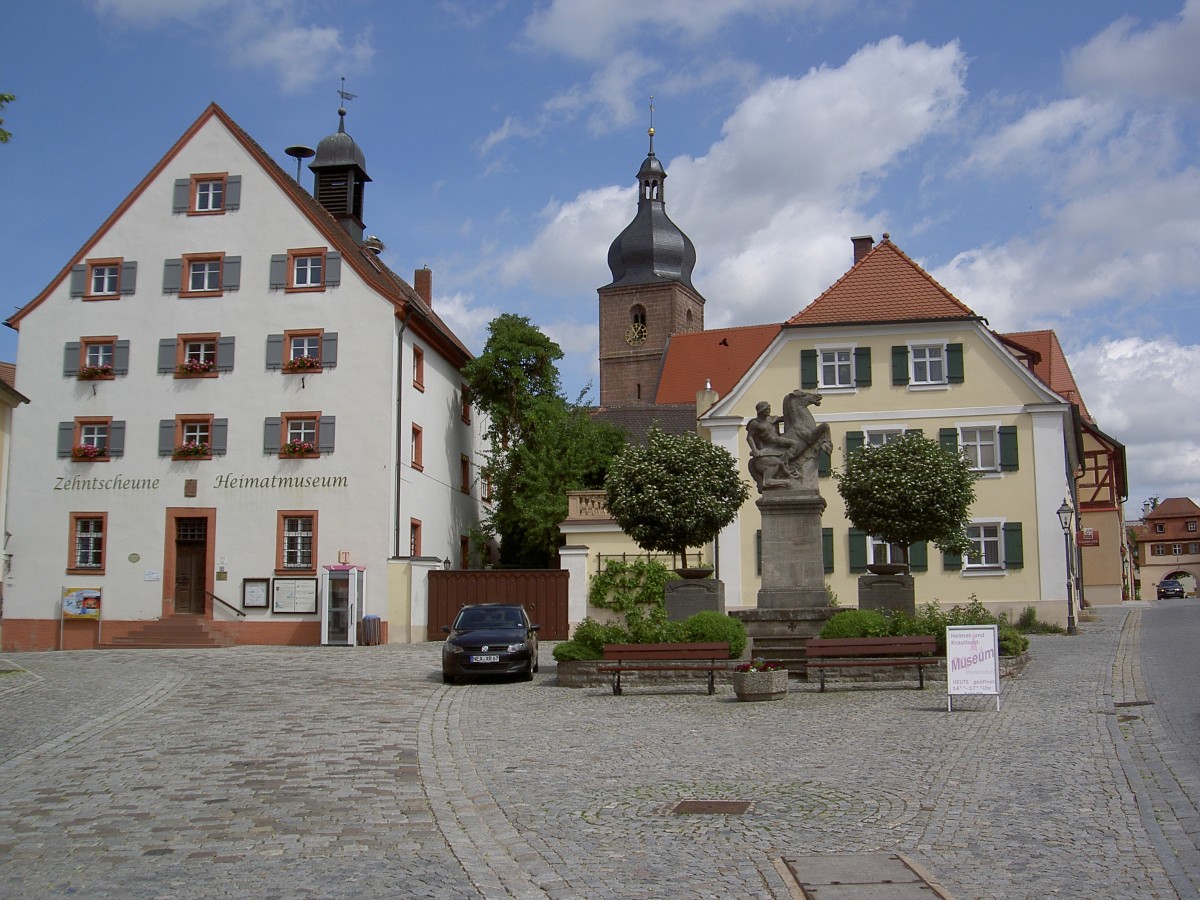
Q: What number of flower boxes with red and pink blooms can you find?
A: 6